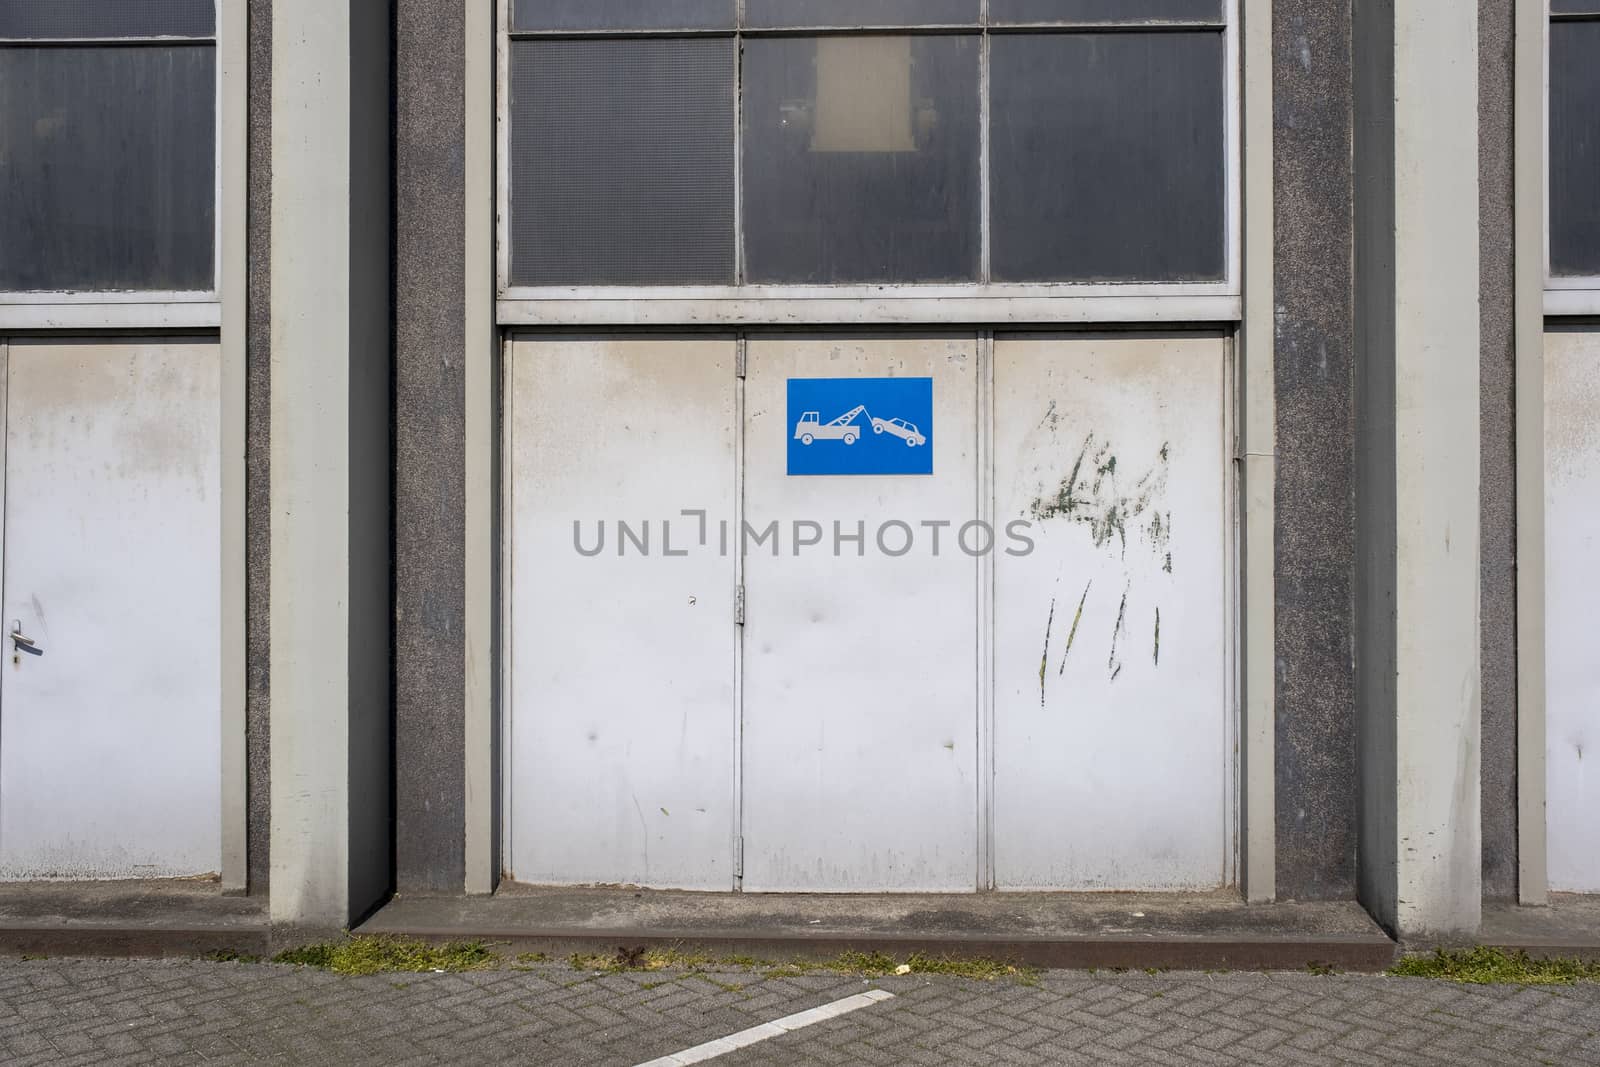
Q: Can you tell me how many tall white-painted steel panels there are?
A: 5